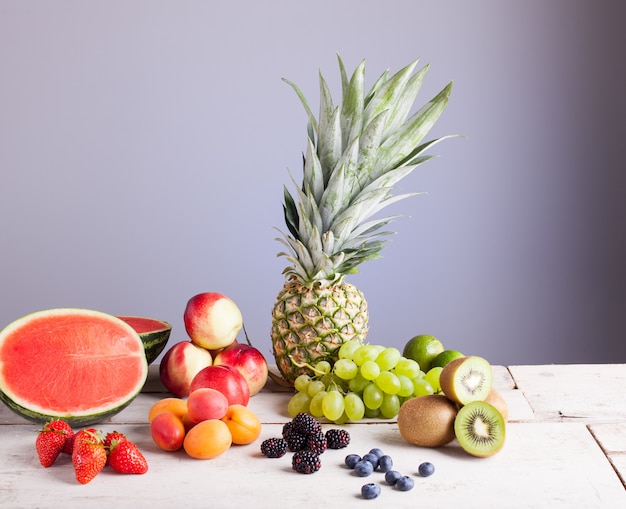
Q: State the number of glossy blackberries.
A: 7